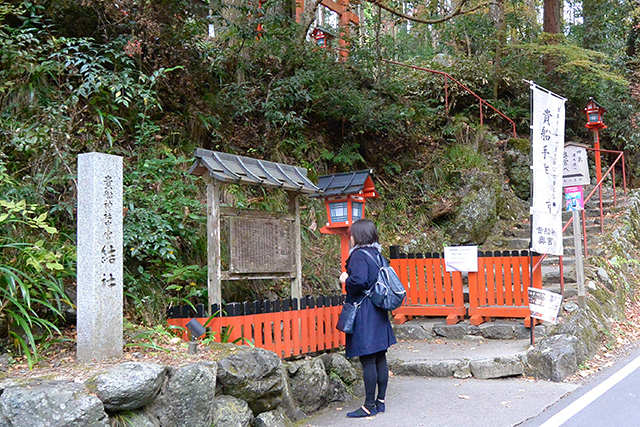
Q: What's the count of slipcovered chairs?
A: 0